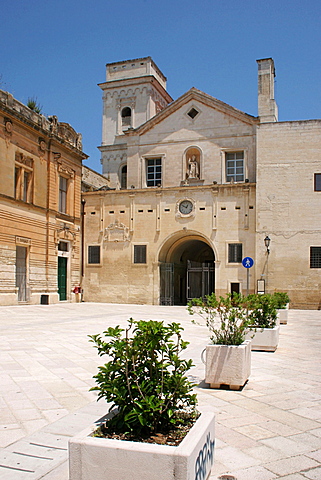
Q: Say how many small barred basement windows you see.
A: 1